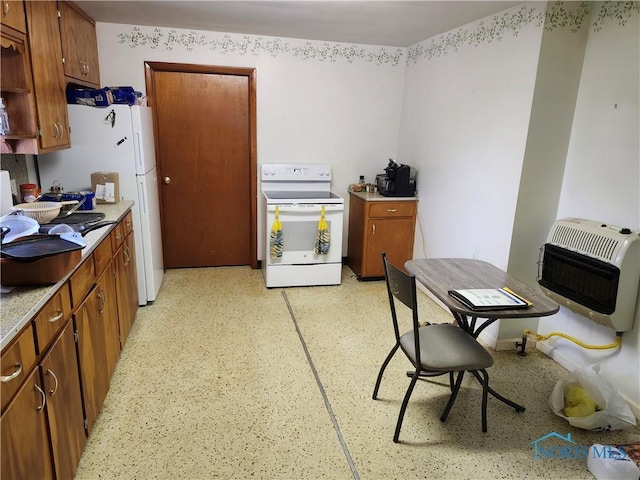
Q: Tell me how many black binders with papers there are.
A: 1